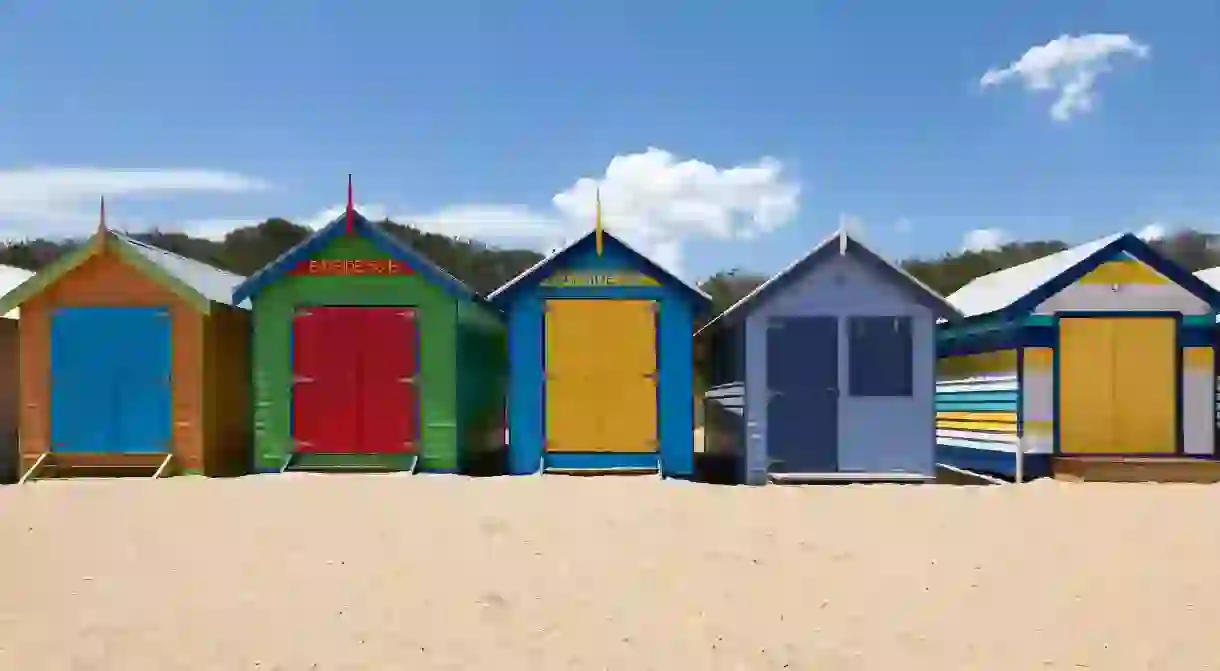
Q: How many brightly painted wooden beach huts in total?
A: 5